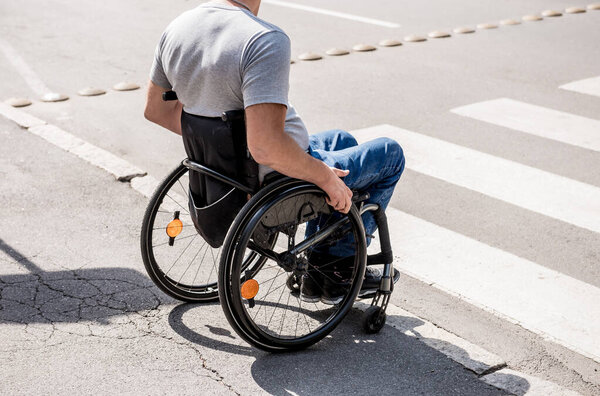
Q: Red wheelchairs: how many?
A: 0